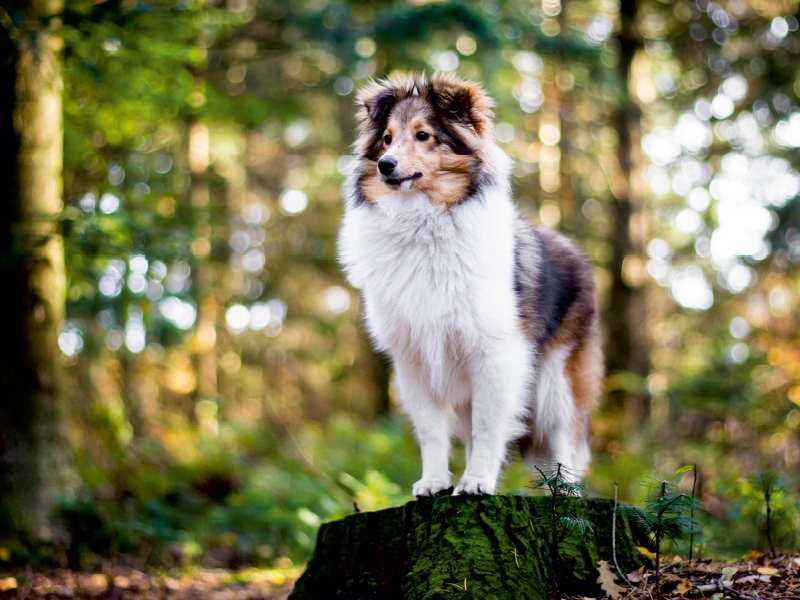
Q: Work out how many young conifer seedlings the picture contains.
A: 3